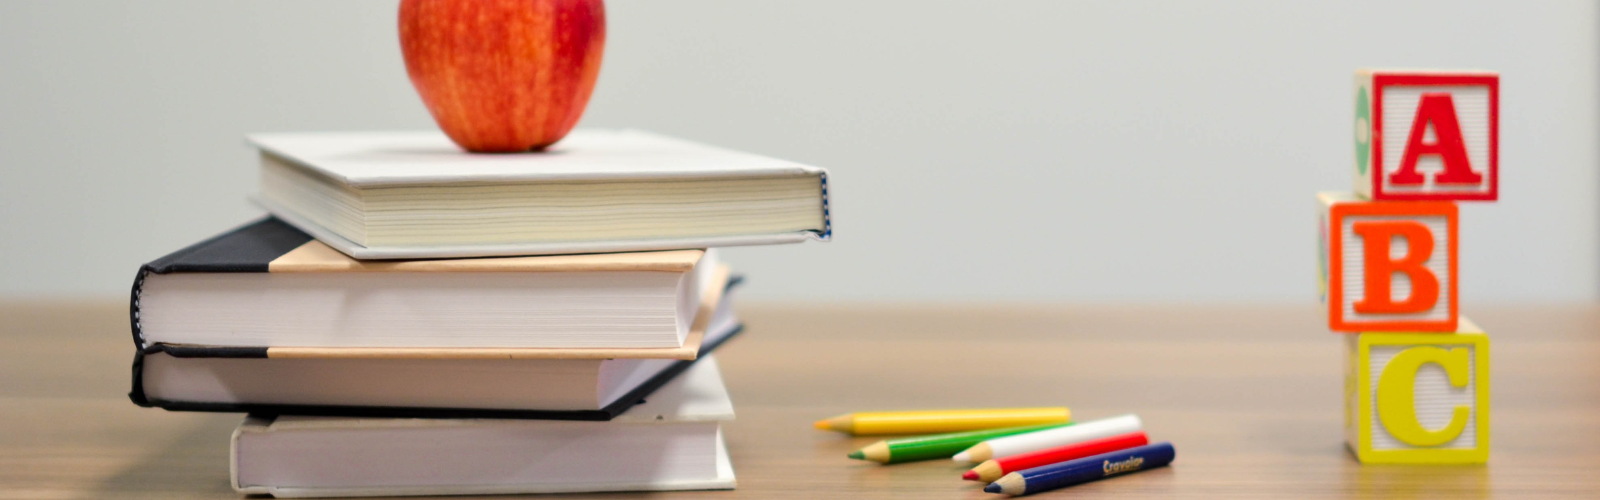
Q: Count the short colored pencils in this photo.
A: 5